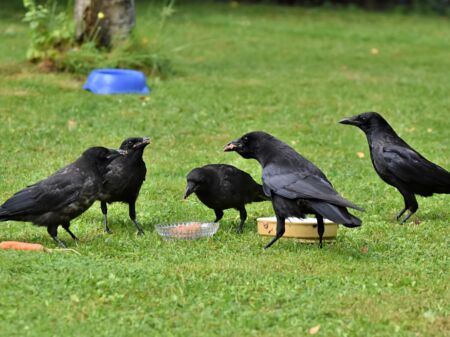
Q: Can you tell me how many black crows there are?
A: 5